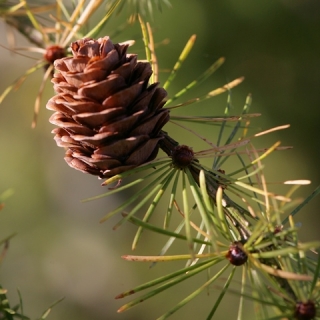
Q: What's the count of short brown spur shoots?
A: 4